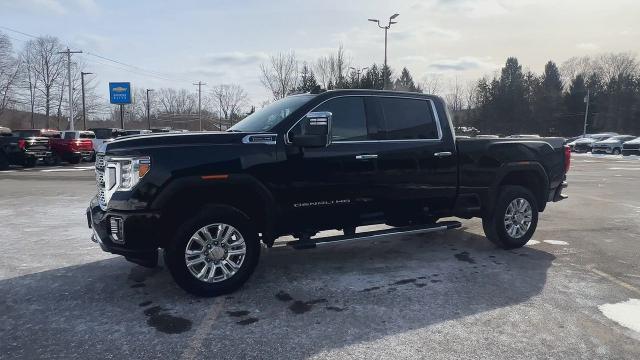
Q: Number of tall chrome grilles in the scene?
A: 1